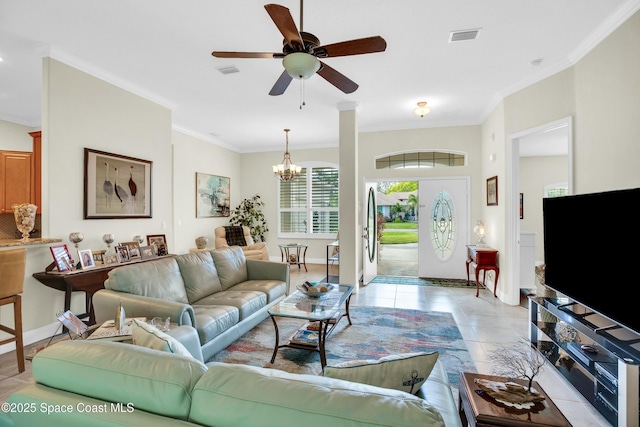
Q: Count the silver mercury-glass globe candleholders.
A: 3